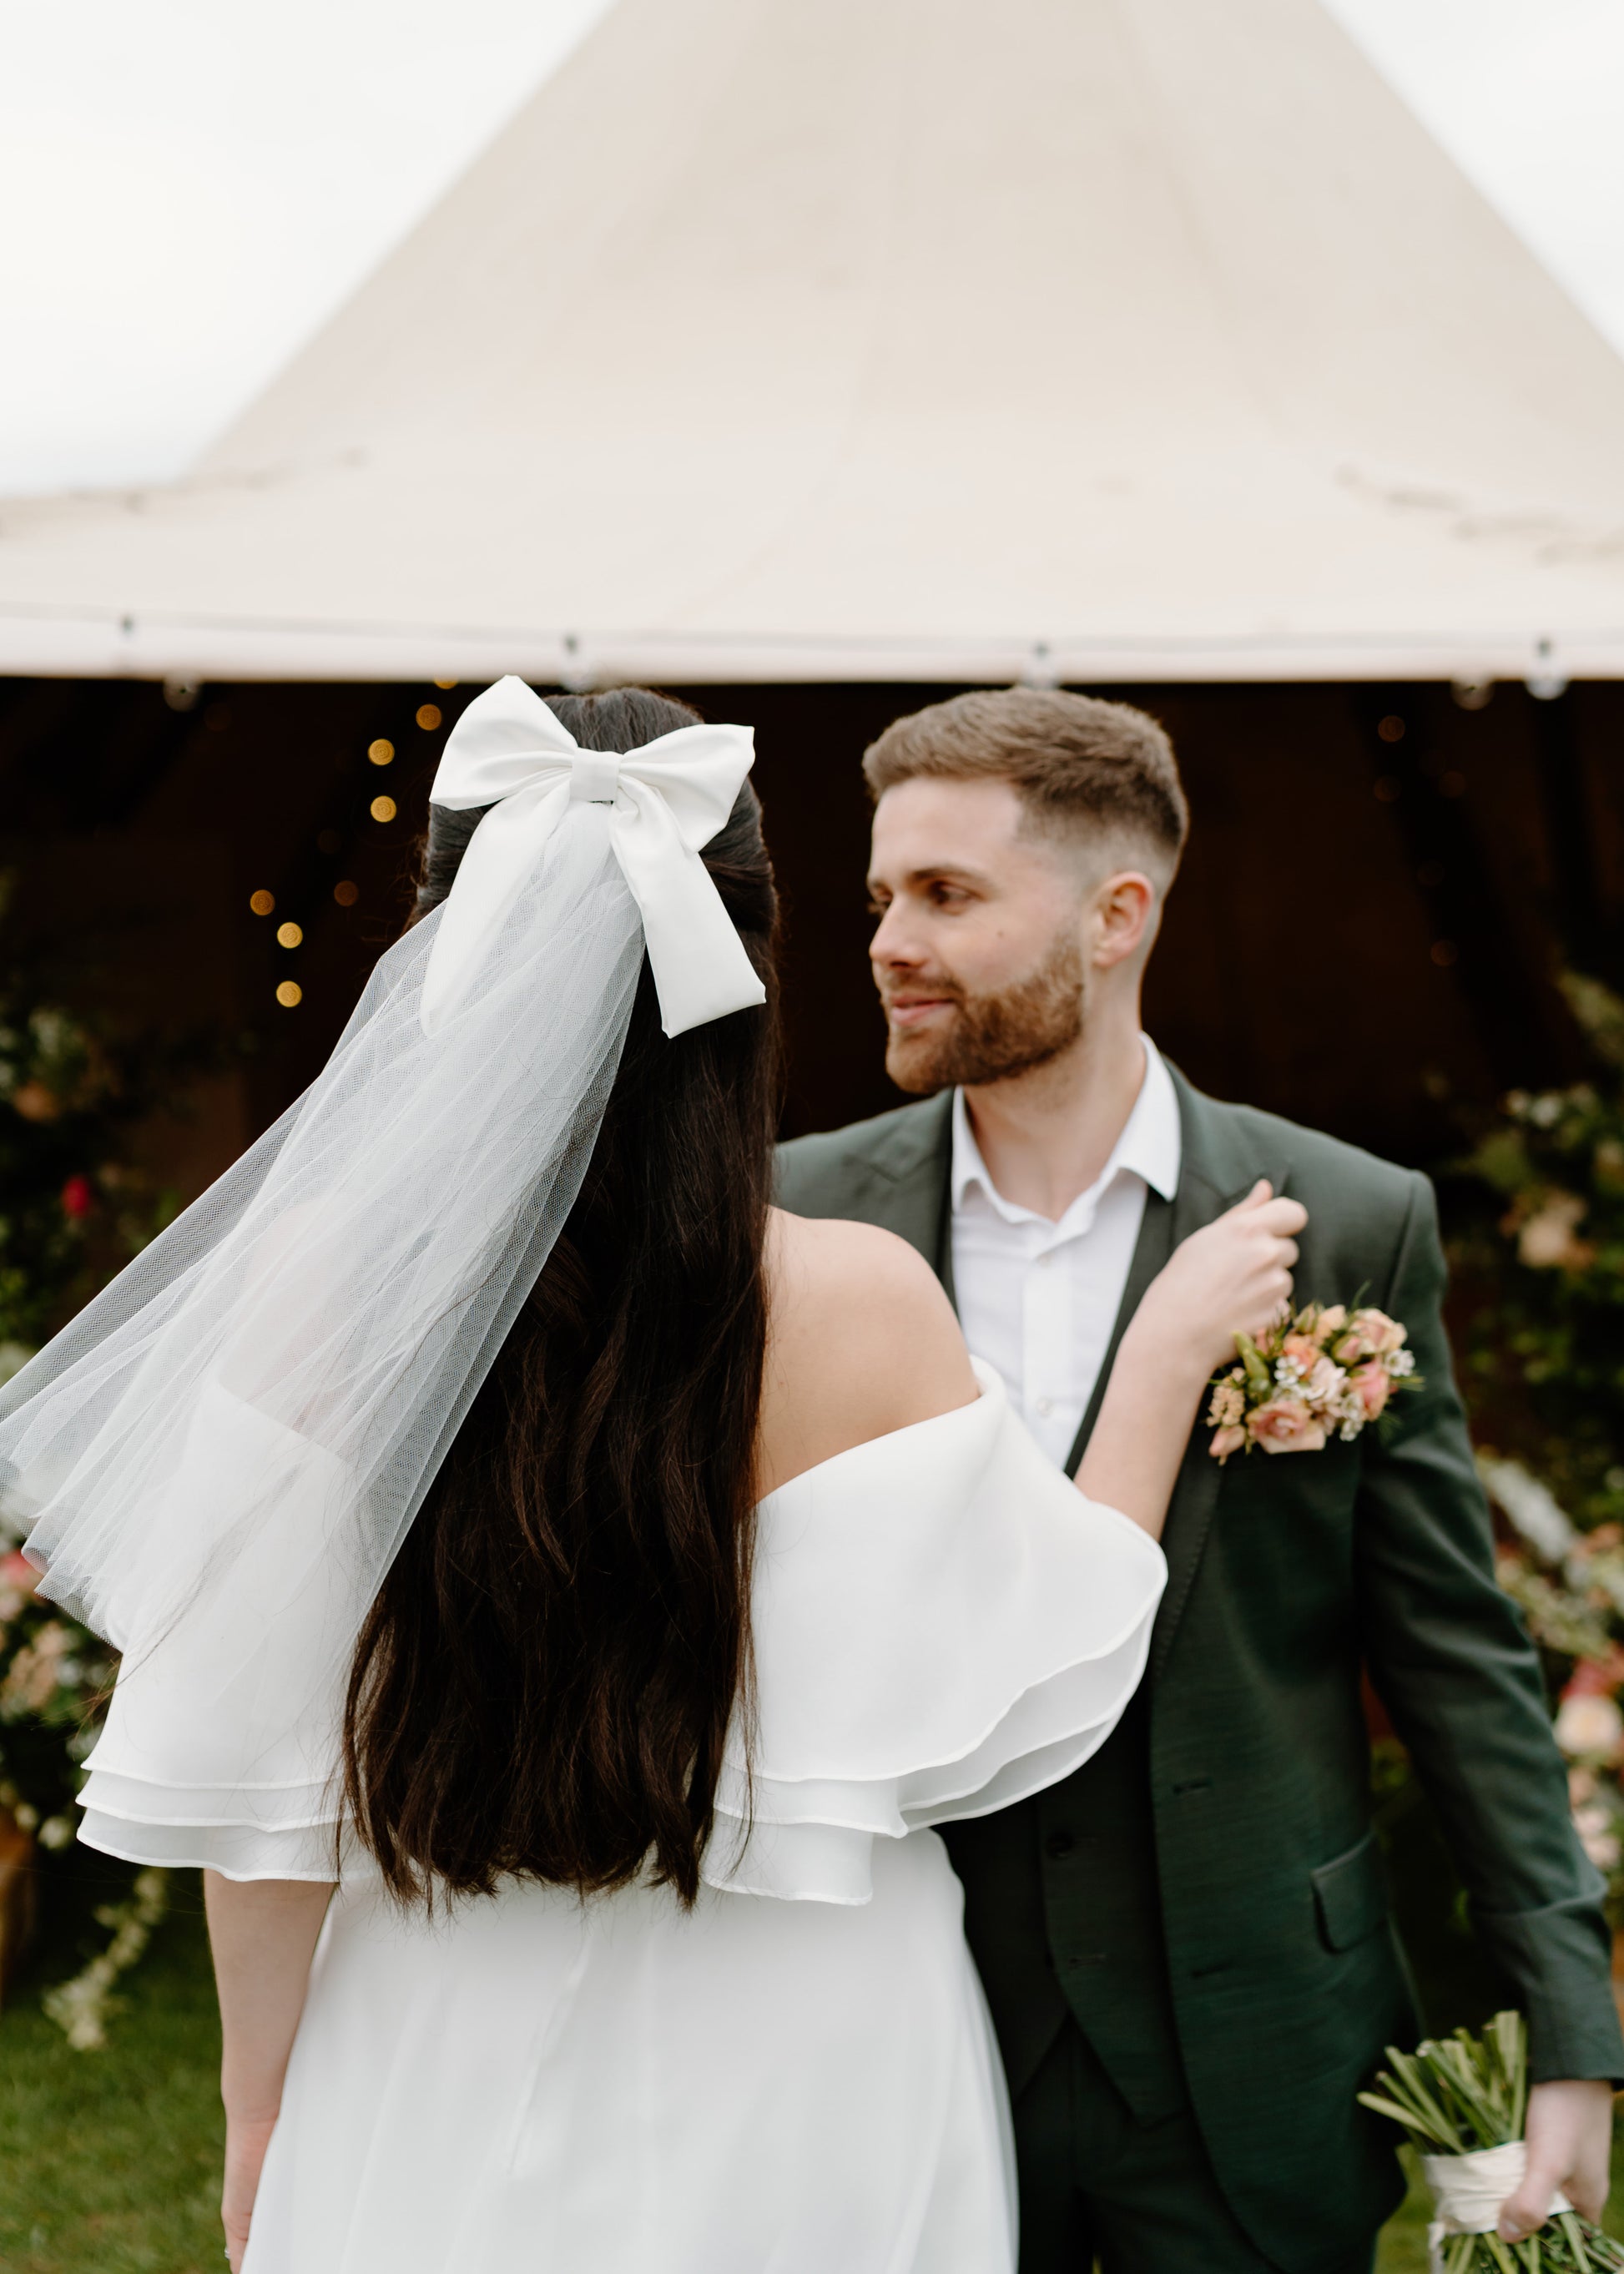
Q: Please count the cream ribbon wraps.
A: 1